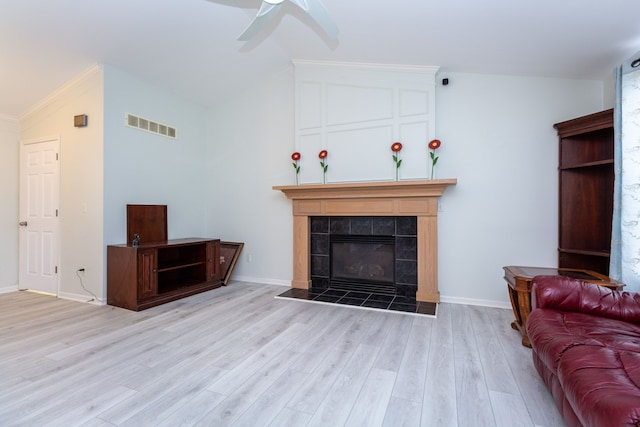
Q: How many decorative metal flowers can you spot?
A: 4